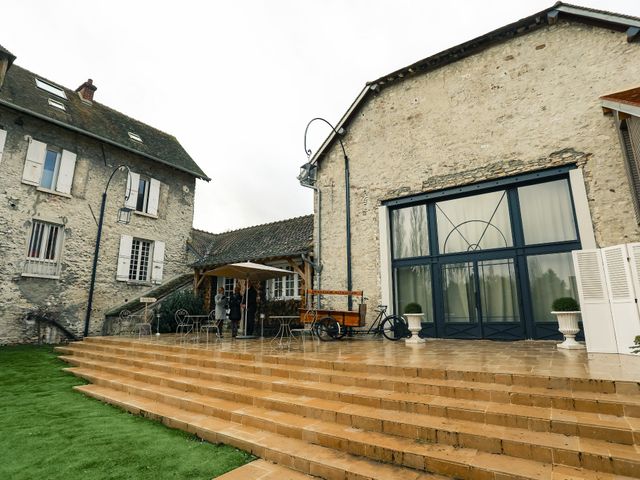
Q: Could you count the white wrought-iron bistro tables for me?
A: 3